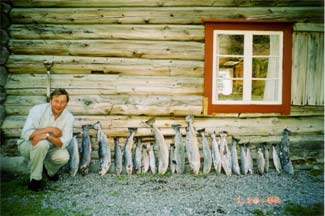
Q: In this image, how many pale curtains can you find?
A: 1